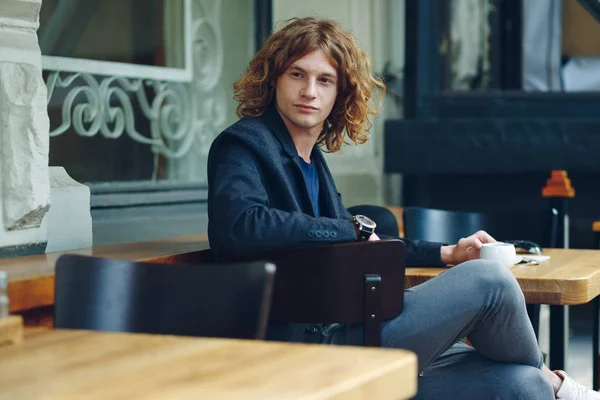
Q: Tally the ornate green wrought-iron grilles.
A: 1